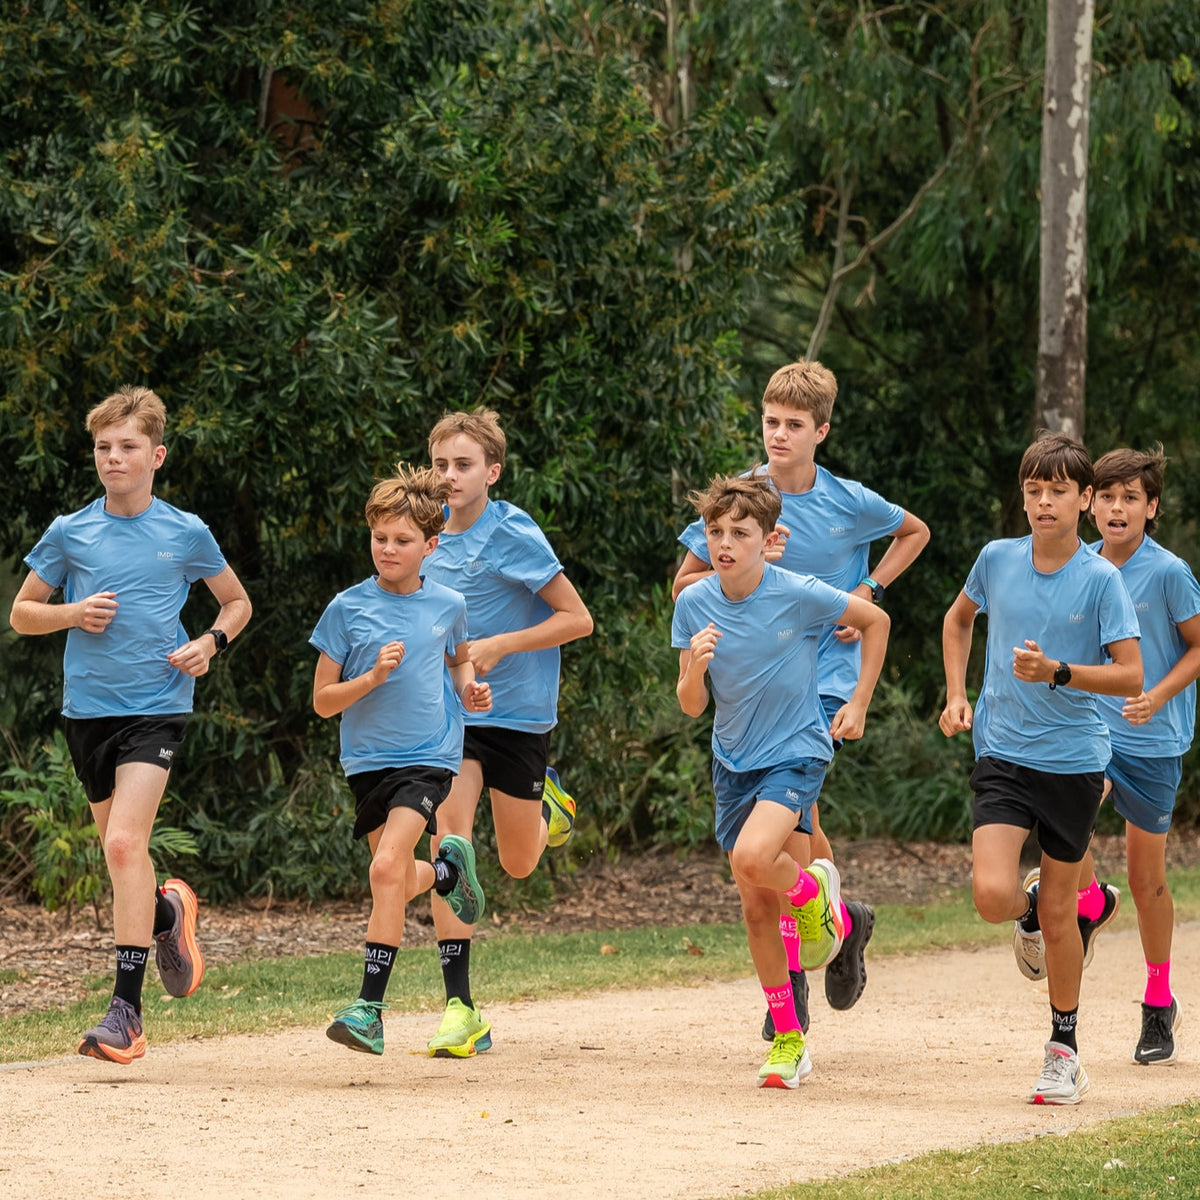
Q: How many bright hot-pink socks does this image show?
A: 6